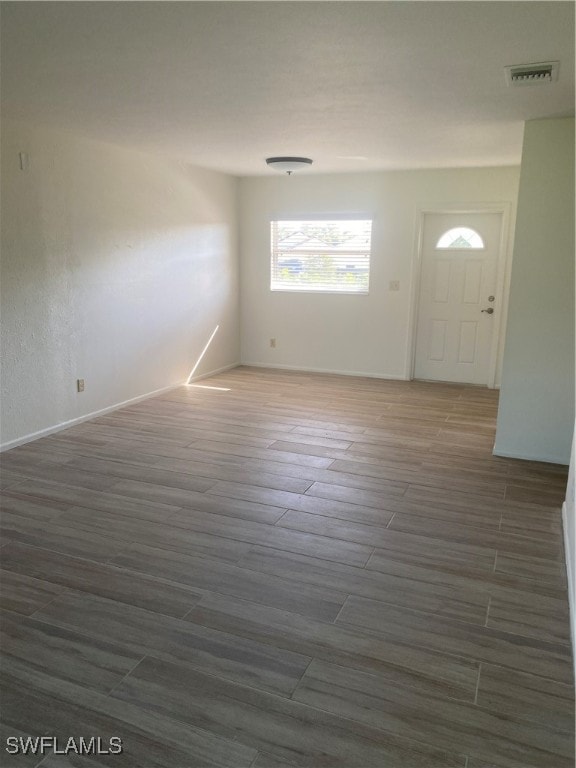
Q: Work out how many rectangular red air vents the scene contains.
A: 0